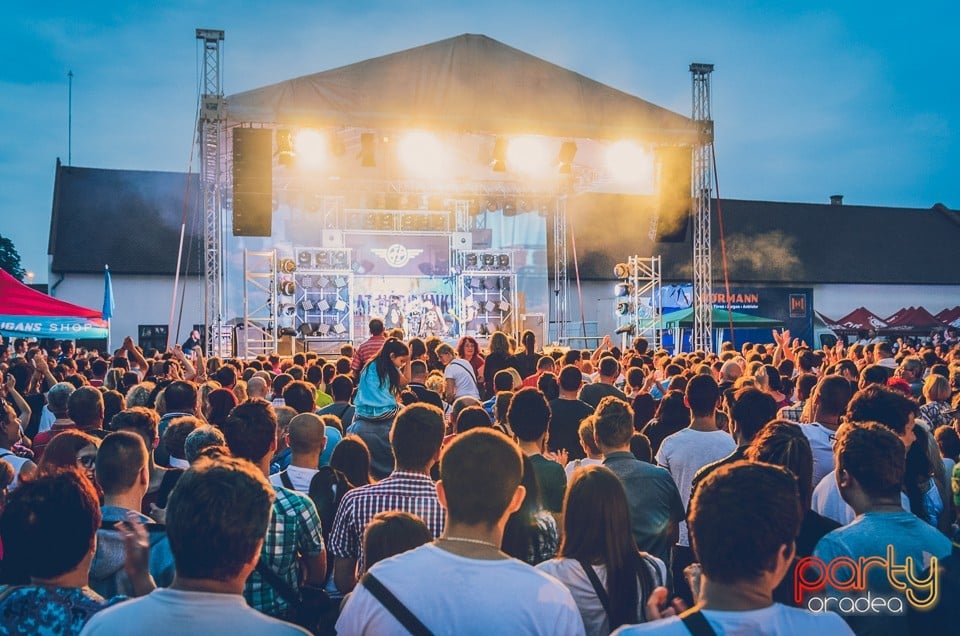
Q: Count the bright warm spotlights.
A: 4